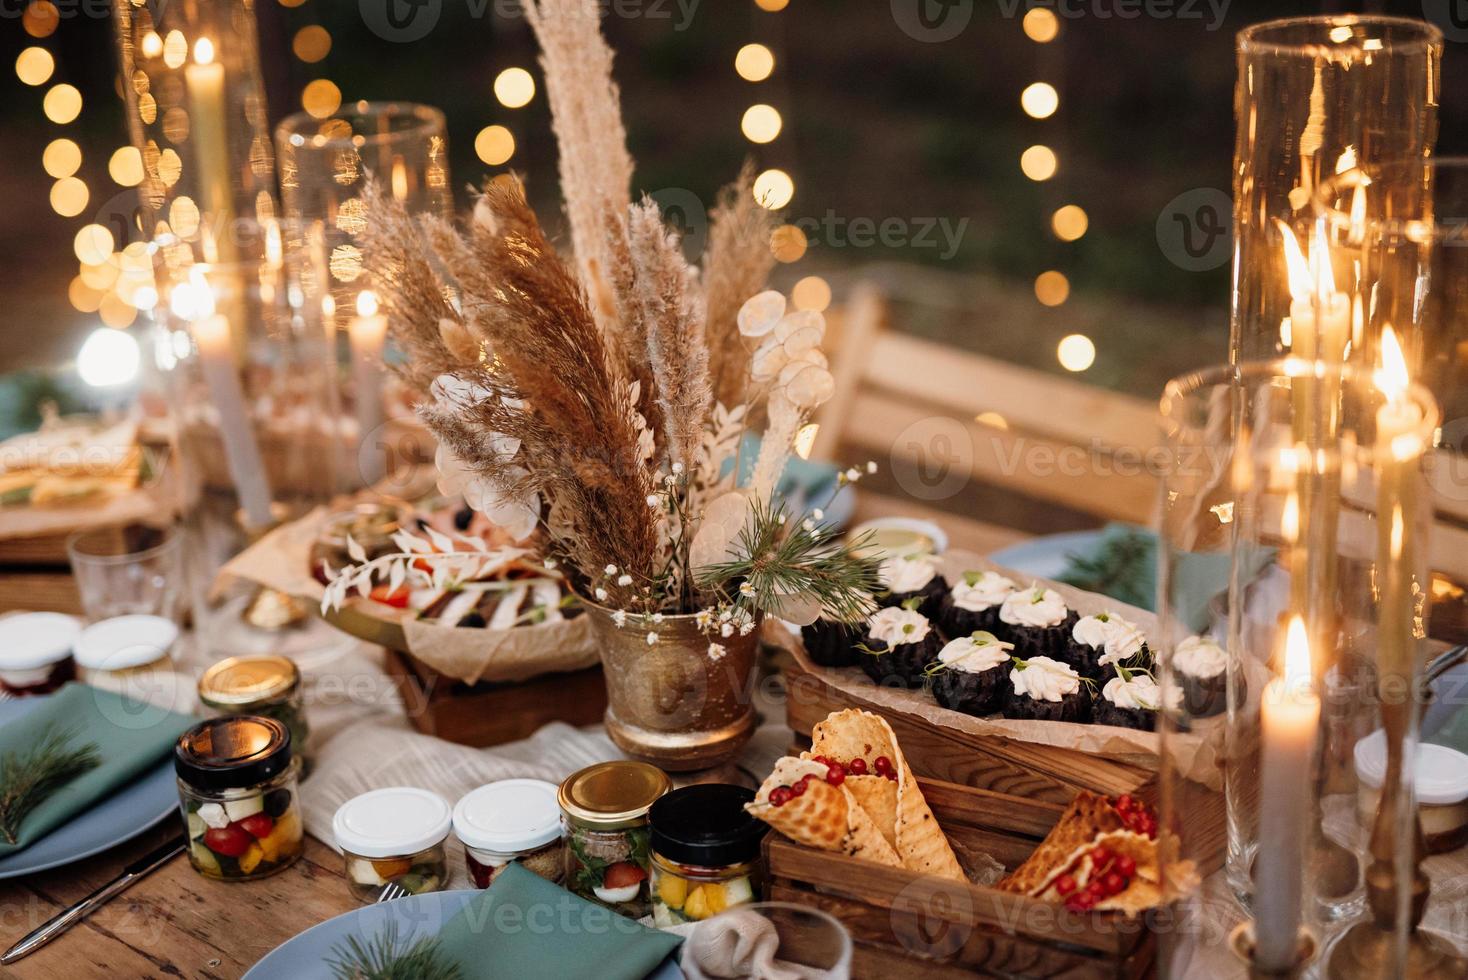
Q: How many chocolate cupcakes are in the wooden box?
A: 10